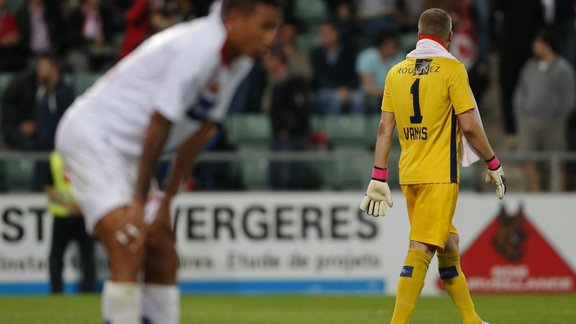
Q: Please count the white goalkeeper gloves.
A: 2